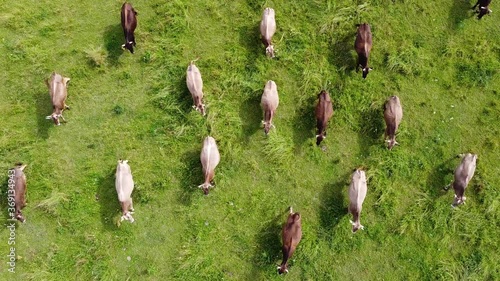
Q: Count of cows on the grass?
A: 15